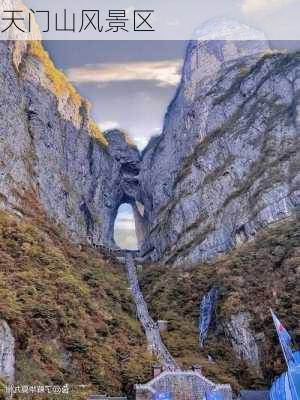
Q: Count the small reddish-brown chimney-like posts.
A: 2